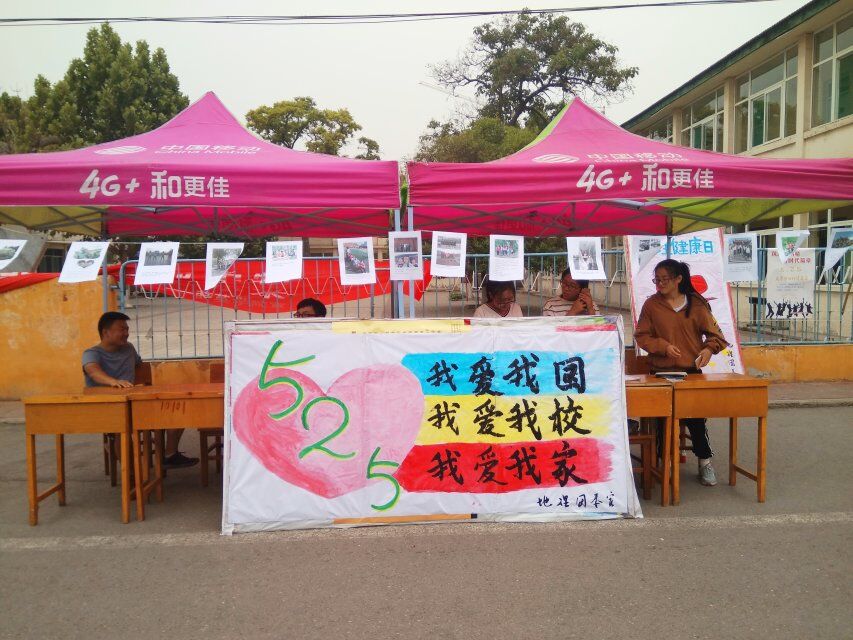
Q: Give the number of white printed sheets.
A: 14